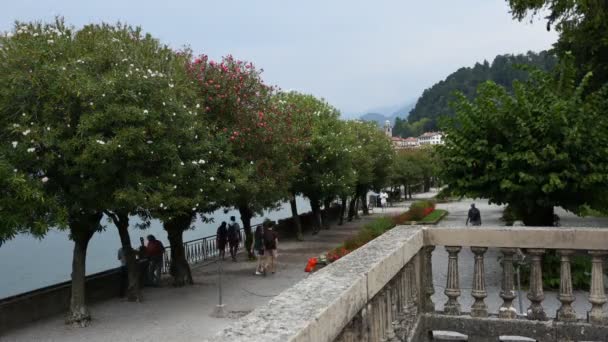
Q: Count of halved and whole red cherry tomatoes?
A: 0